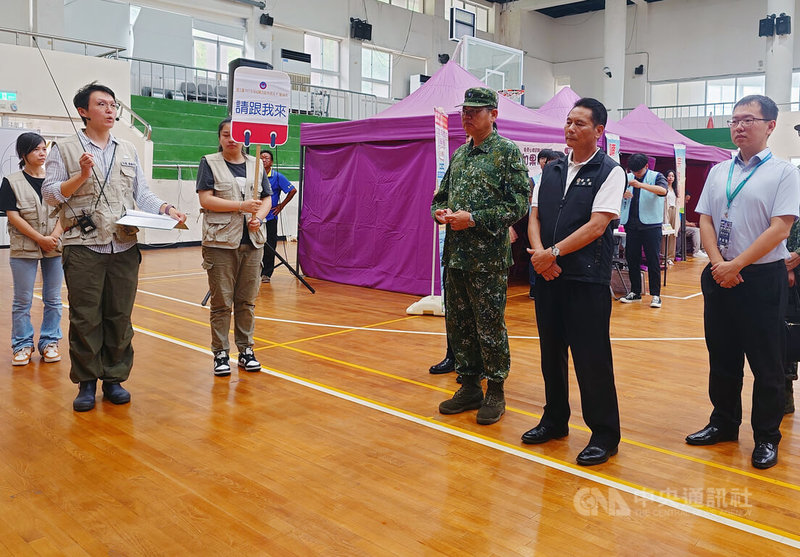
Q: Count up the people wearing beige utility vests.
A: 3